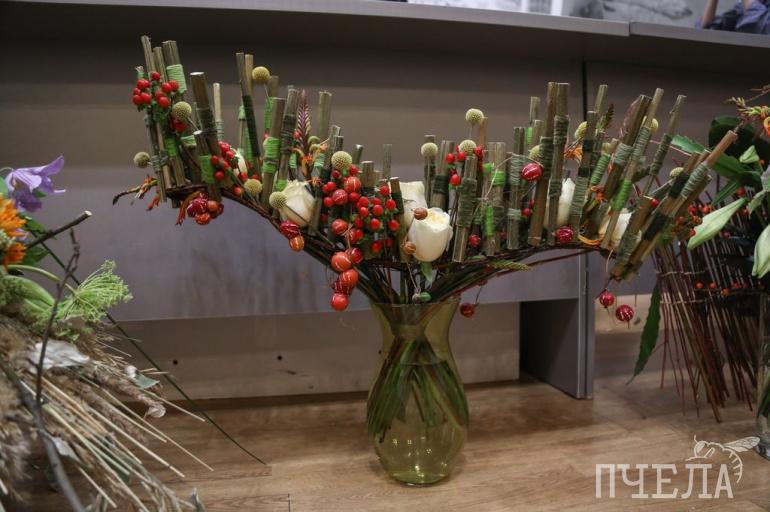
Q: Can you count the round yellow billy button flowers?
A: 13